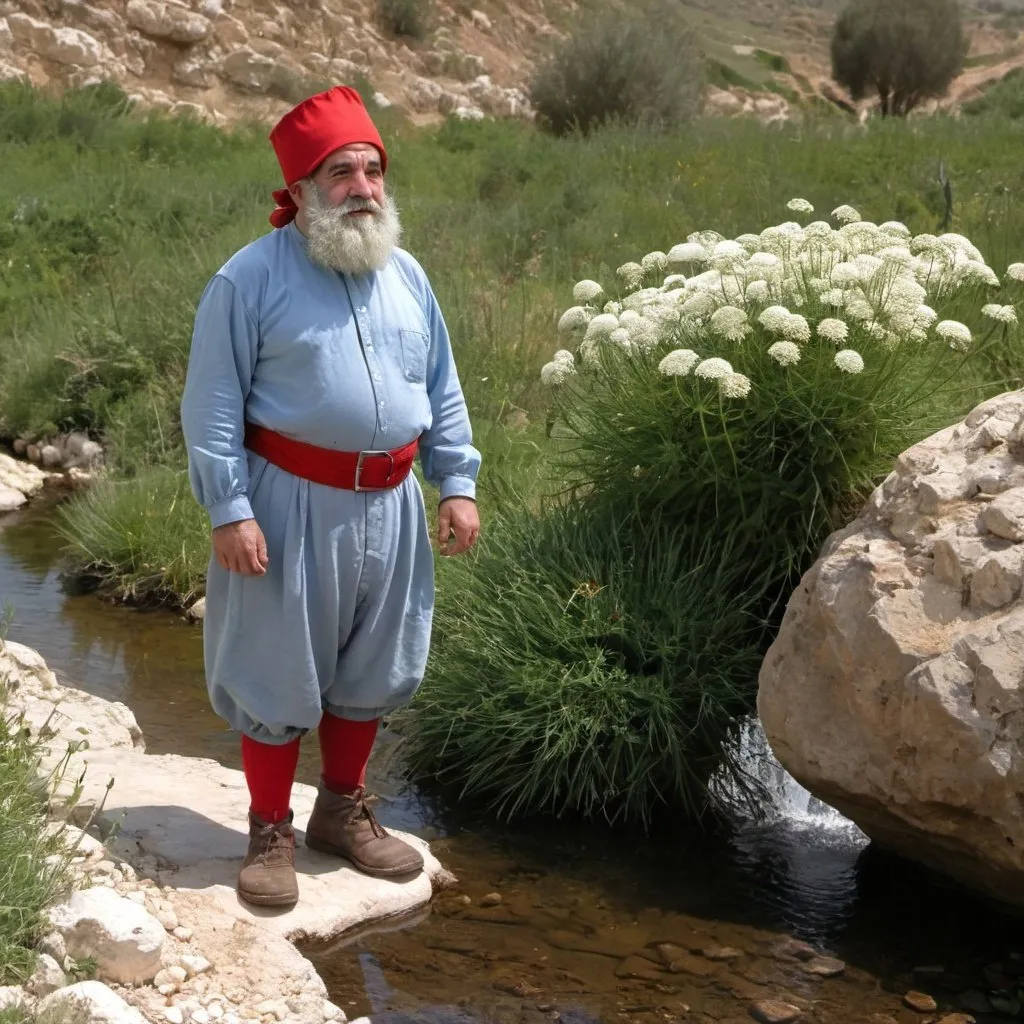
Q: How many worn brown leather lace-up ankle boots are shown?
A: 2